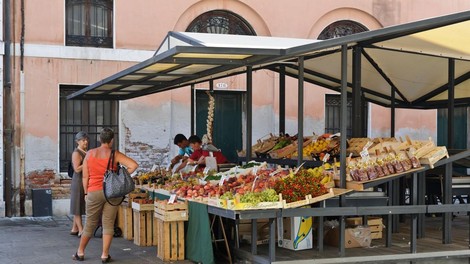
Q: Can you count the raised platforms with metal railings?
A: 1